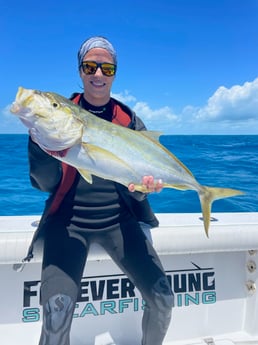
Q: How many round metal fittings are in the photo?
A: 3